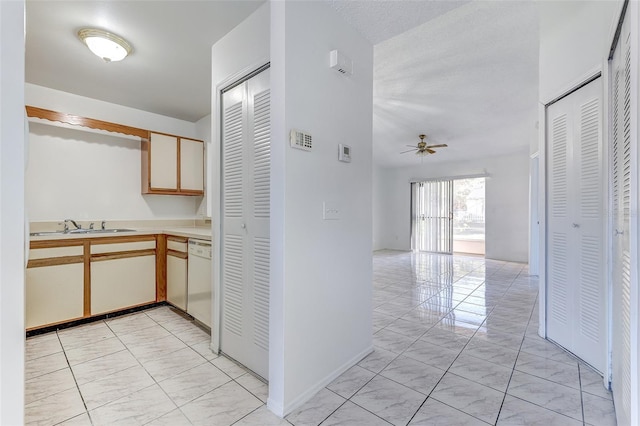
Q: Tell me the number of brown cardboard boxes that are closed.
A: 0